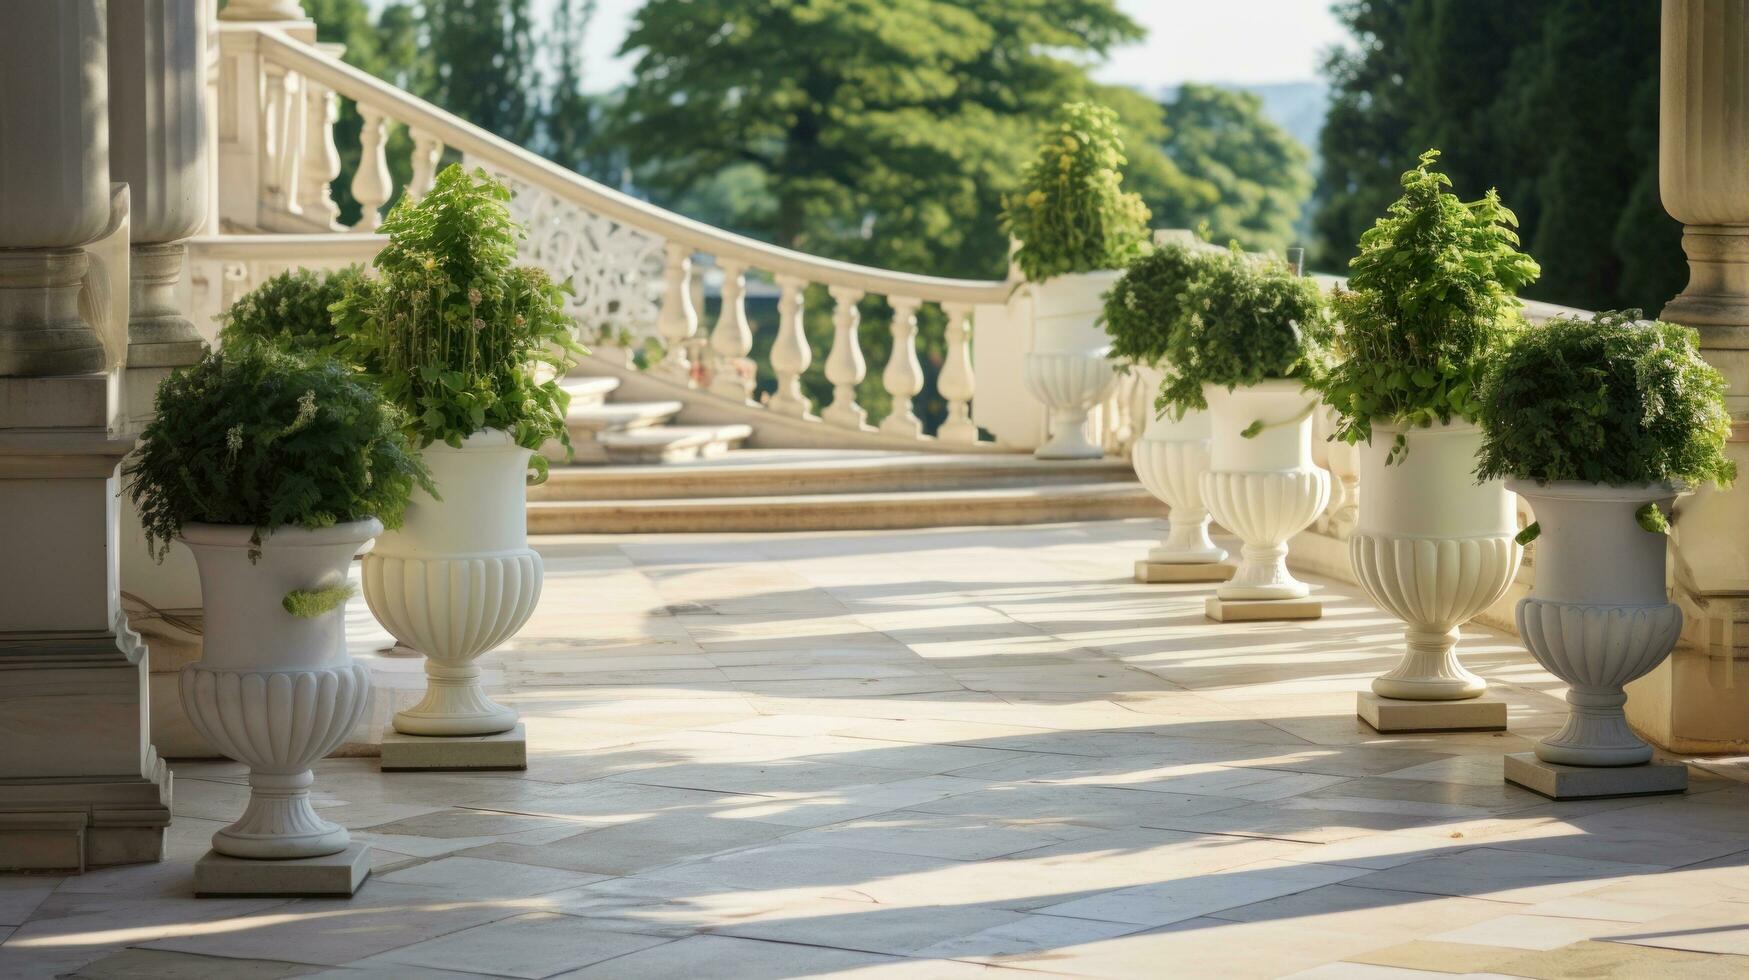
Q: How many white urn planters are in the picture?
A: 7